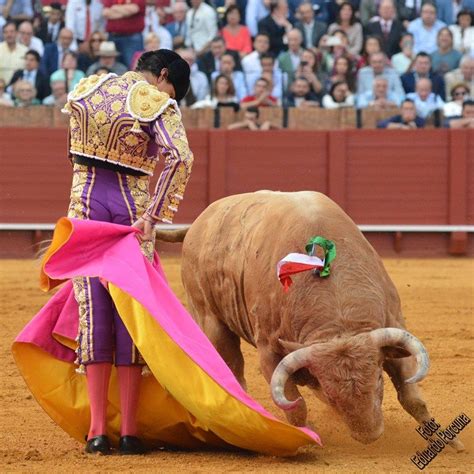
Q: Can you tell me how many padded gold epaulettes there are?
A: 2